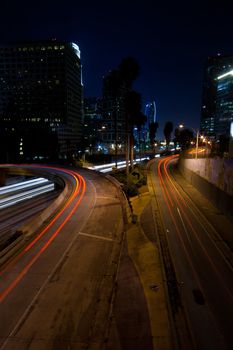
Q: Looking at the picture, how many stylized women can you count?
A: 0